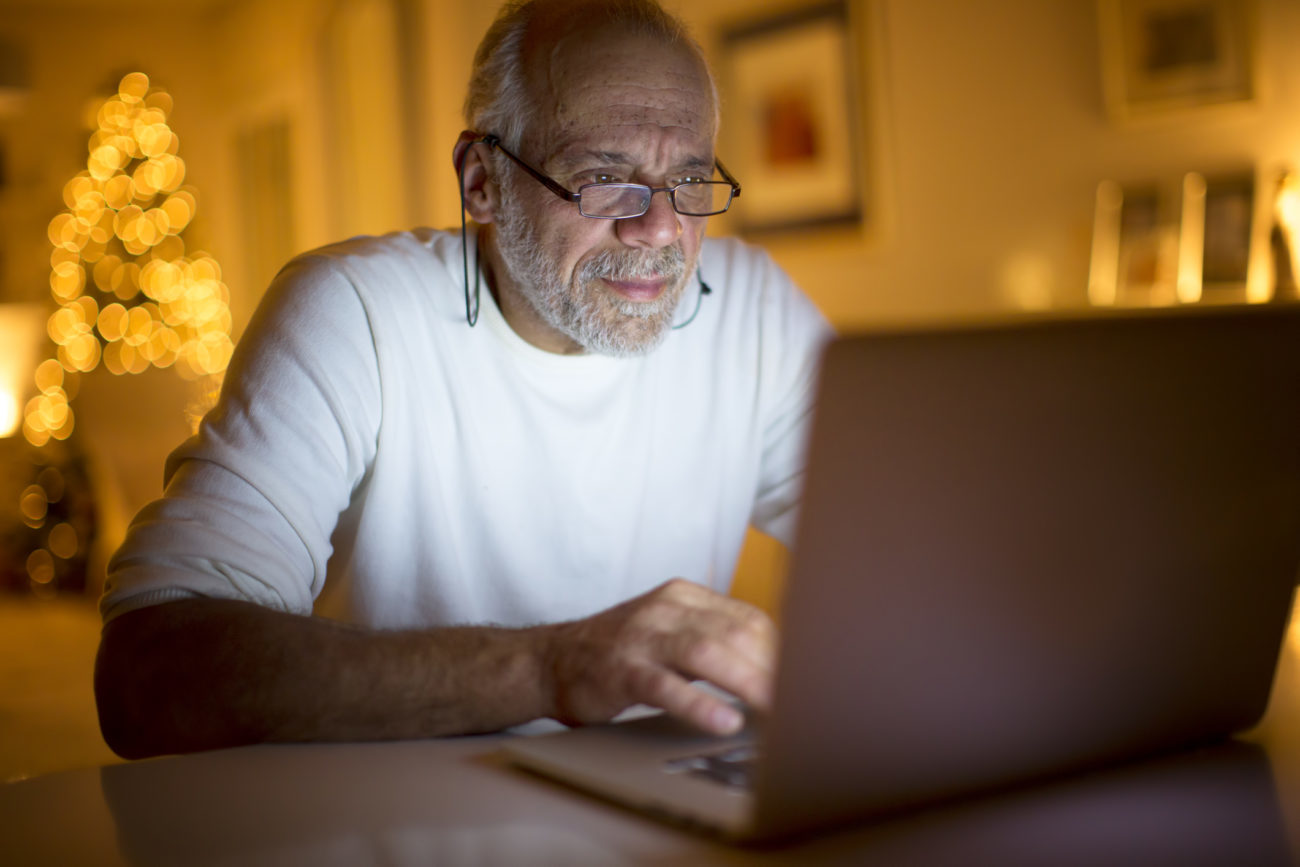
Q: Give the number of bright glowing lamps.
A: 2